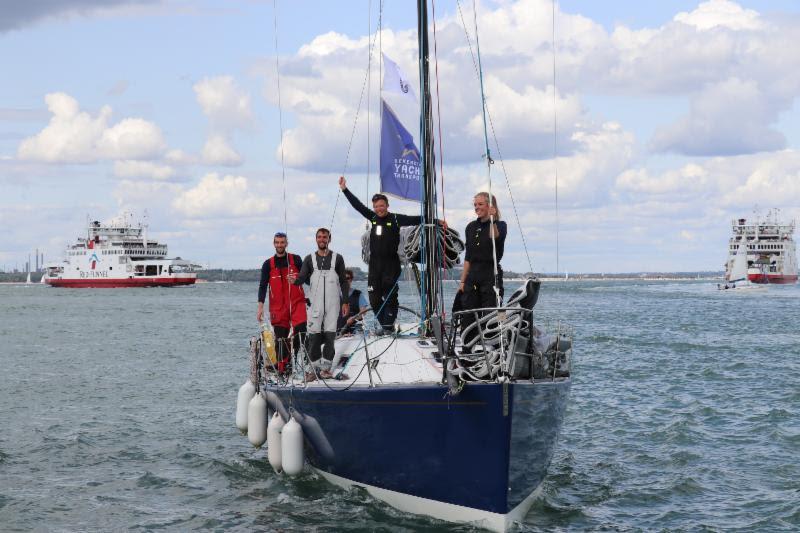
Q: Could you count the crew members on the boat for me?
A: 5